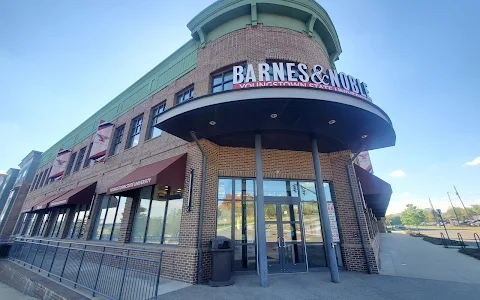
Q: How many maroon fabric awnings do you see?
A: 5